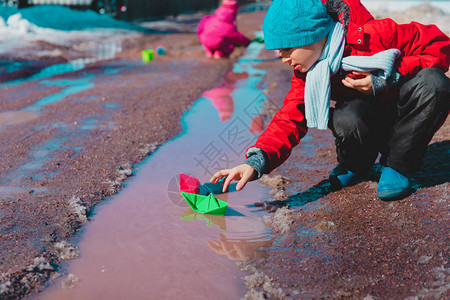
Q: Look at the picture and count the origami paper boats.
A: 3